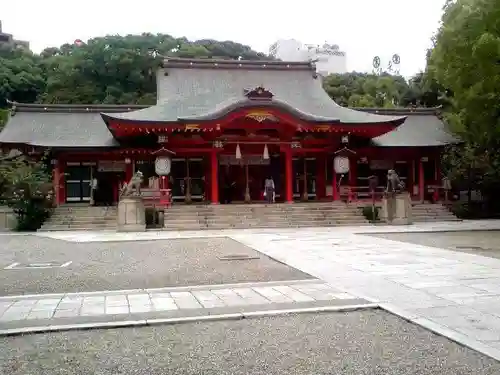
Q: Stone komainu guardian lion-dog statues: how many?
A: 2